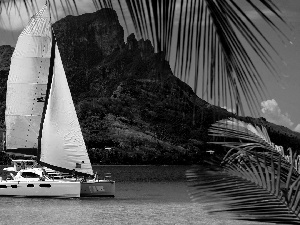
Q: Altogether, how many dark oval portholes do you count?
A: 4